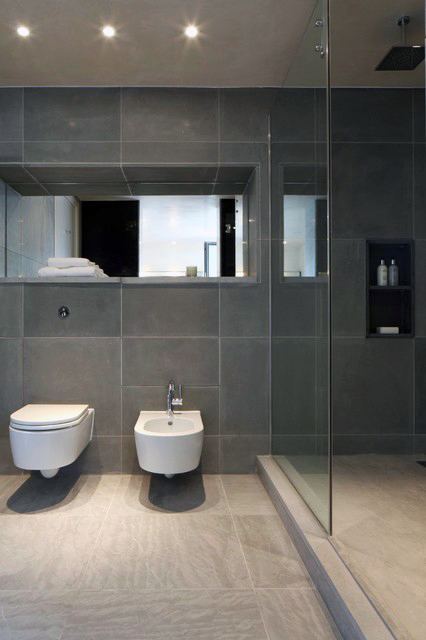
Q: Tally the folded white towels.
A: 2